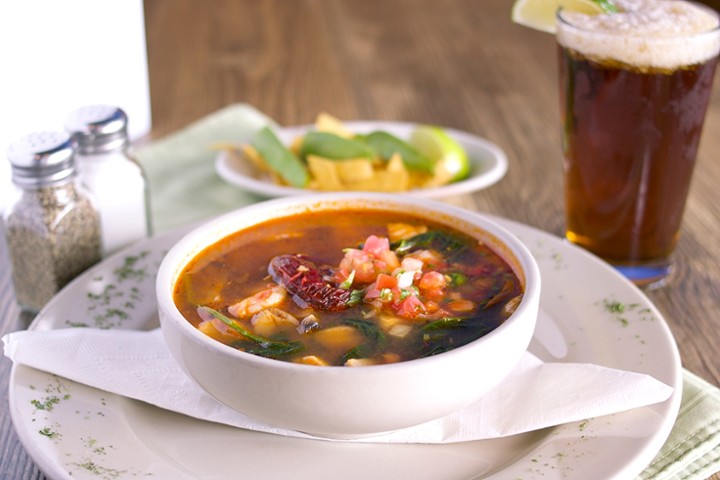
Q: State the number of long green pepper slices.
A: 3